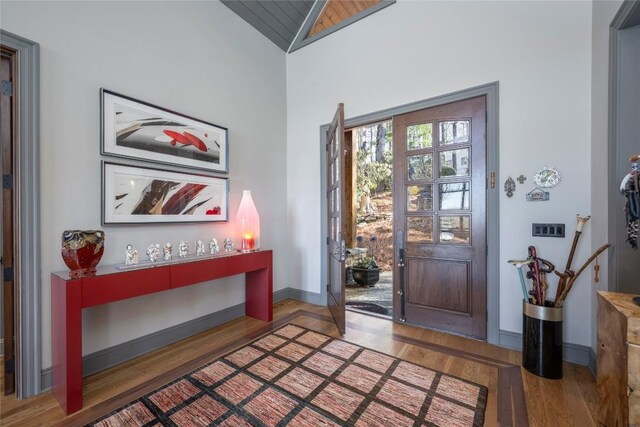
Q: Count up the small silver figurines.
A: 7